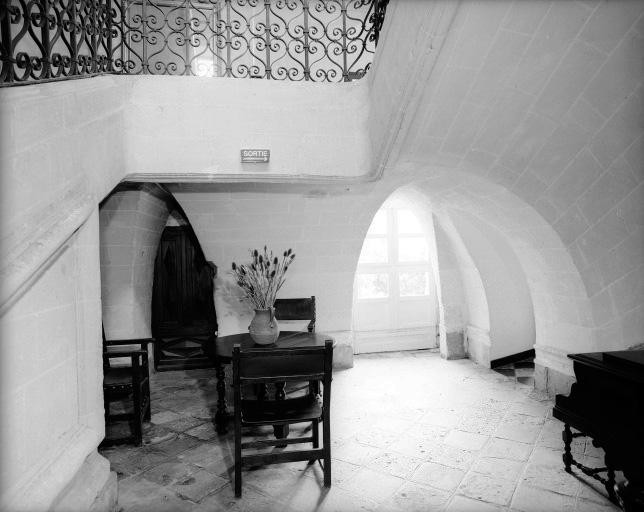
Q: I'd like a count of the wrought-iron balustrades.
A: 1